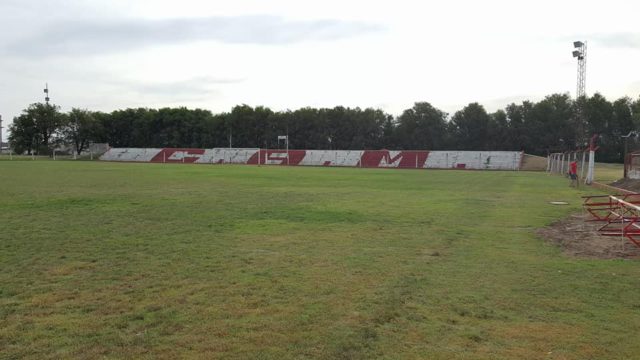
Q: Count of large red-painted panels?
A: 3